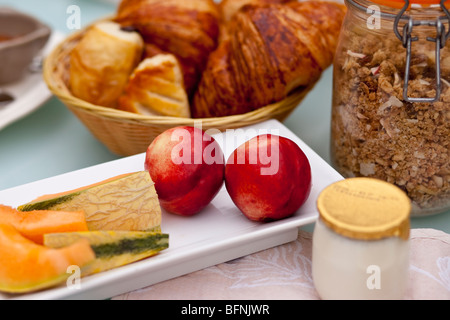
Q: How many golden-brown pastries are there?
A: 5